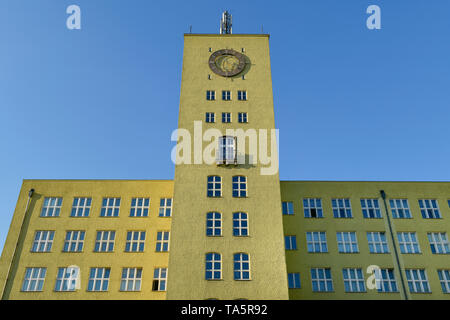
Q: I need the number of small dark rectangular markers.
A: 4